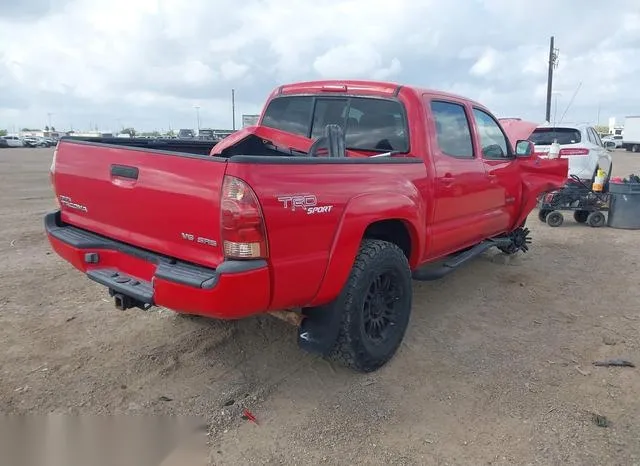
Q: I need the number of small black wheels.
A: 4